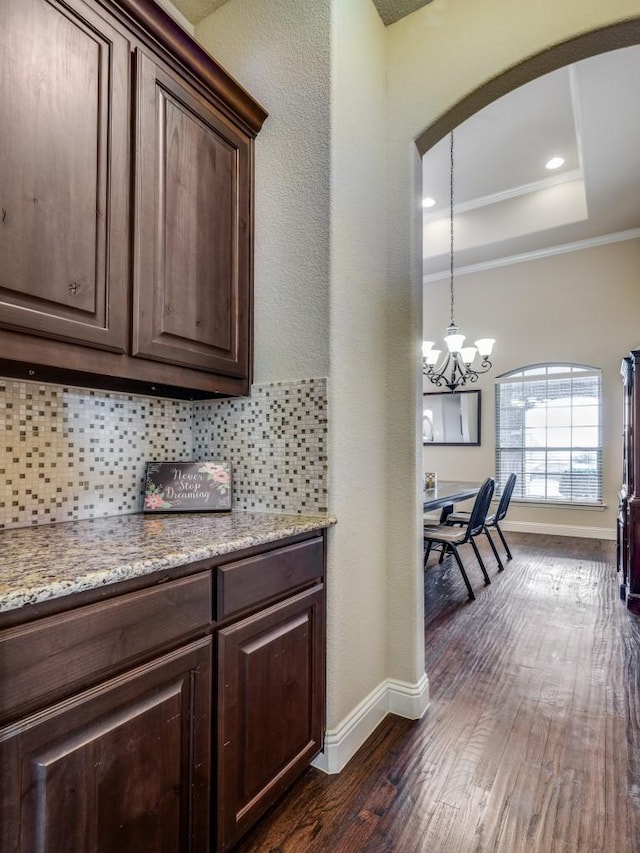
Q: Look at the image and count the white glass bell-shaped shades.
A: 5